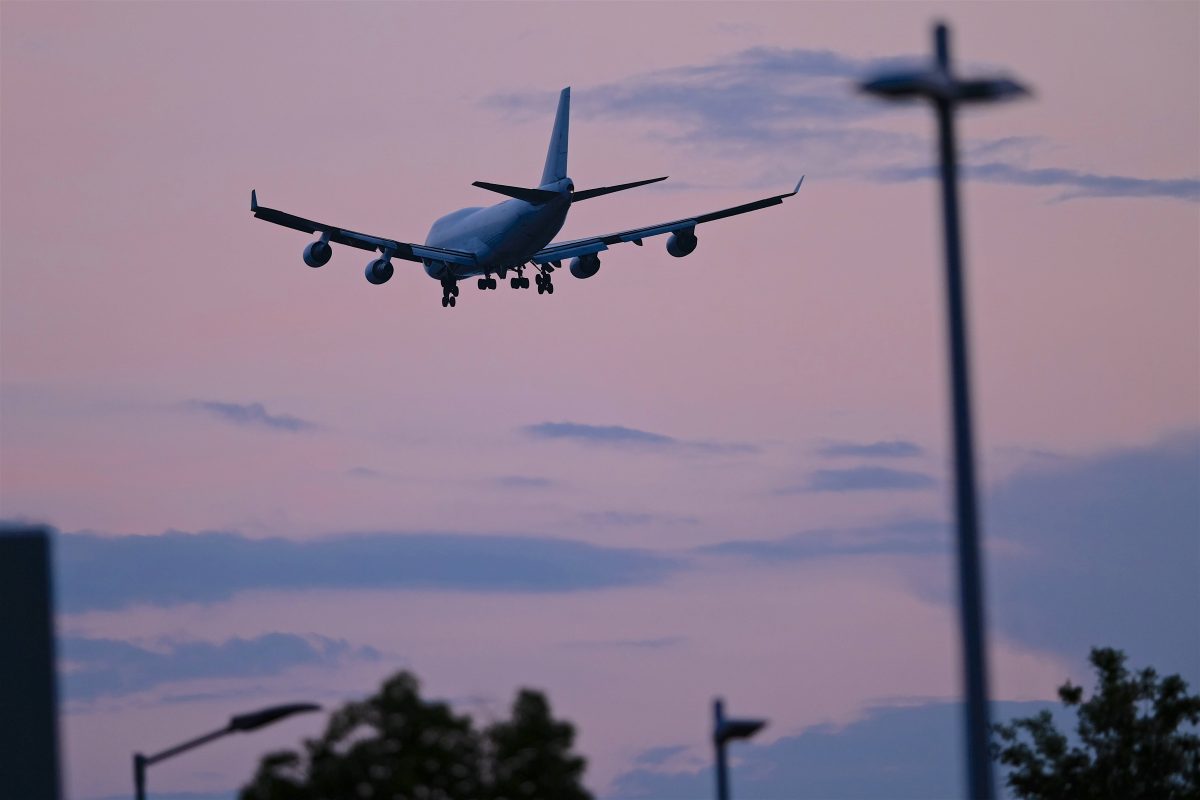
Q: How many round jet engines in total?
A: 4